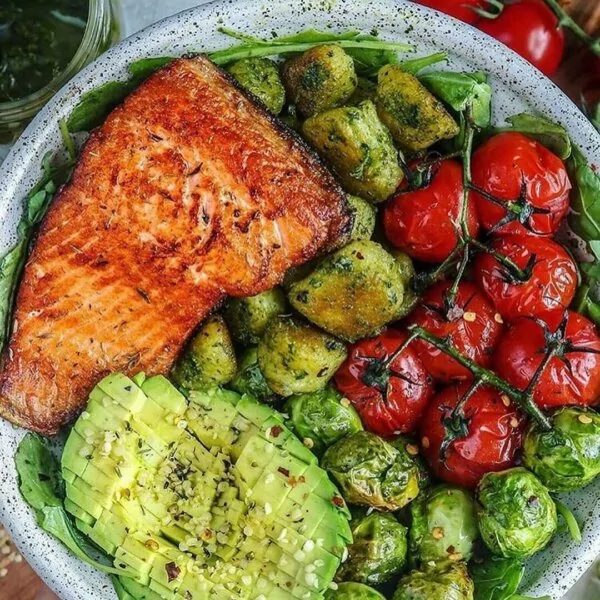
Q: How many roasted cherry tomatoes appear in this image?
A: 7